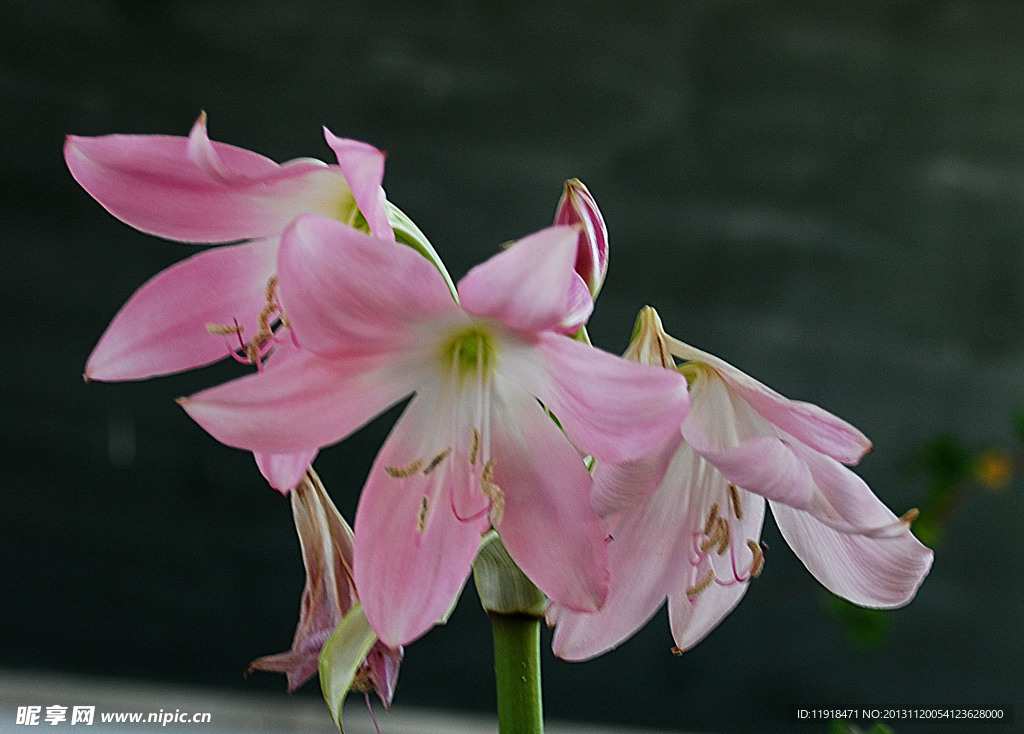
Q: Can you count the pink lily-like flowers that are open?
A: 3